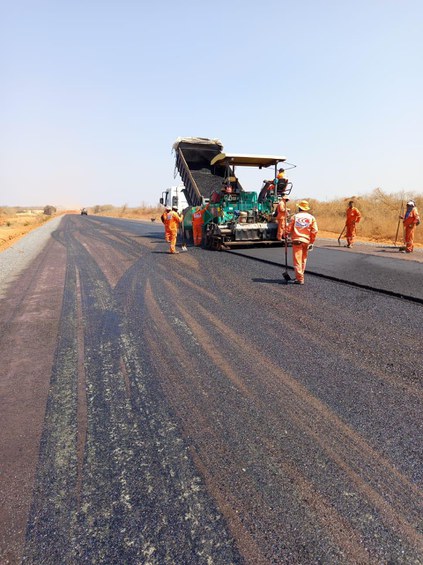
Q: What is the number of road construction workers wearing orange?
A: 8